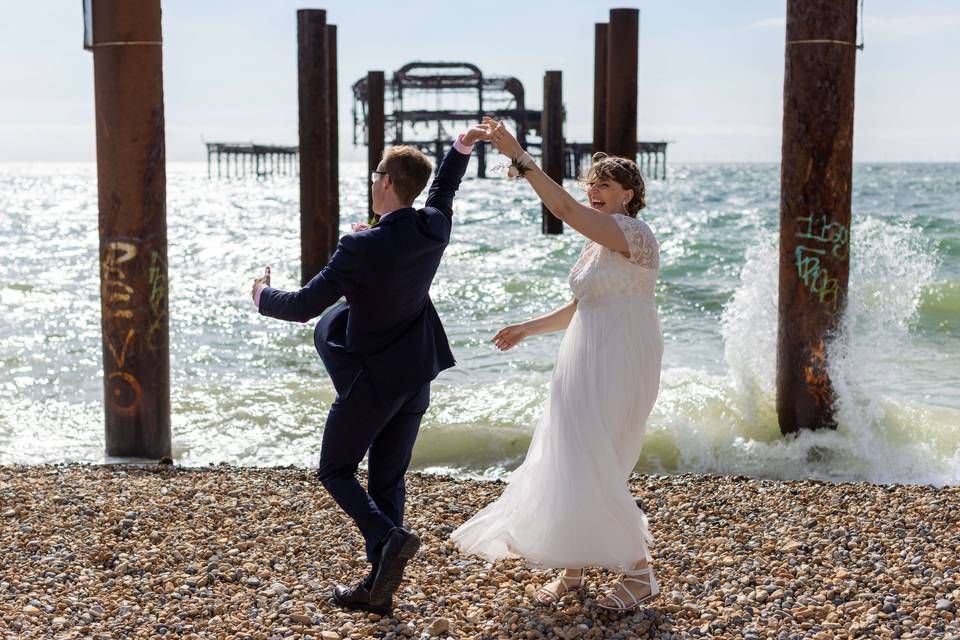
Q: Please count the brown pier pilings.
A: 8